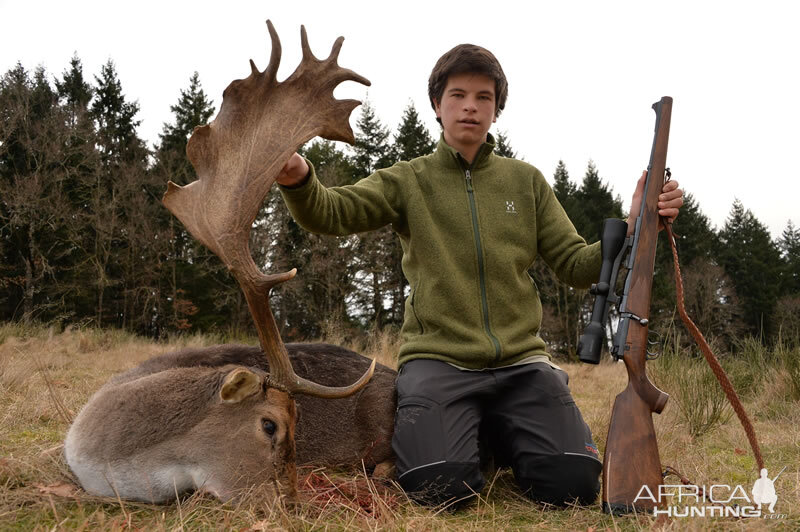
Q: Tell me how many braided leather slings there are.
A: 1